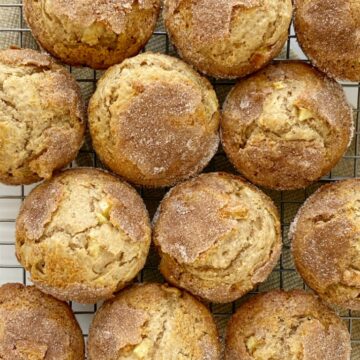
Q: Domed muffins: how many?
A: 12